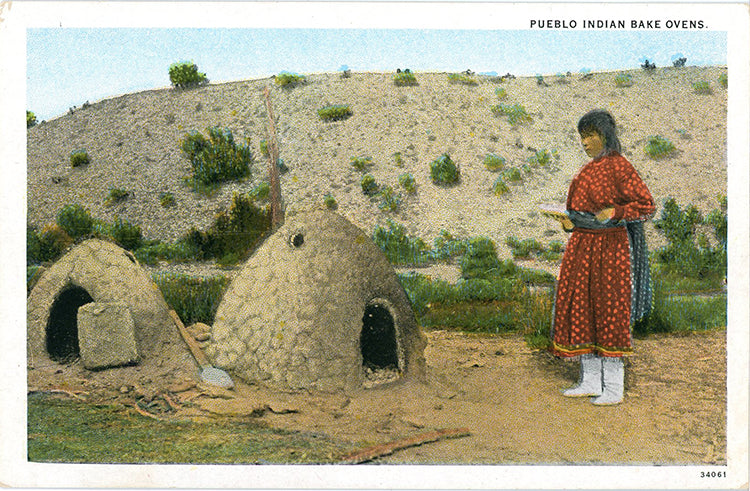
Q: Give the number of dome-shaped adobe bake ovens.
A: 2